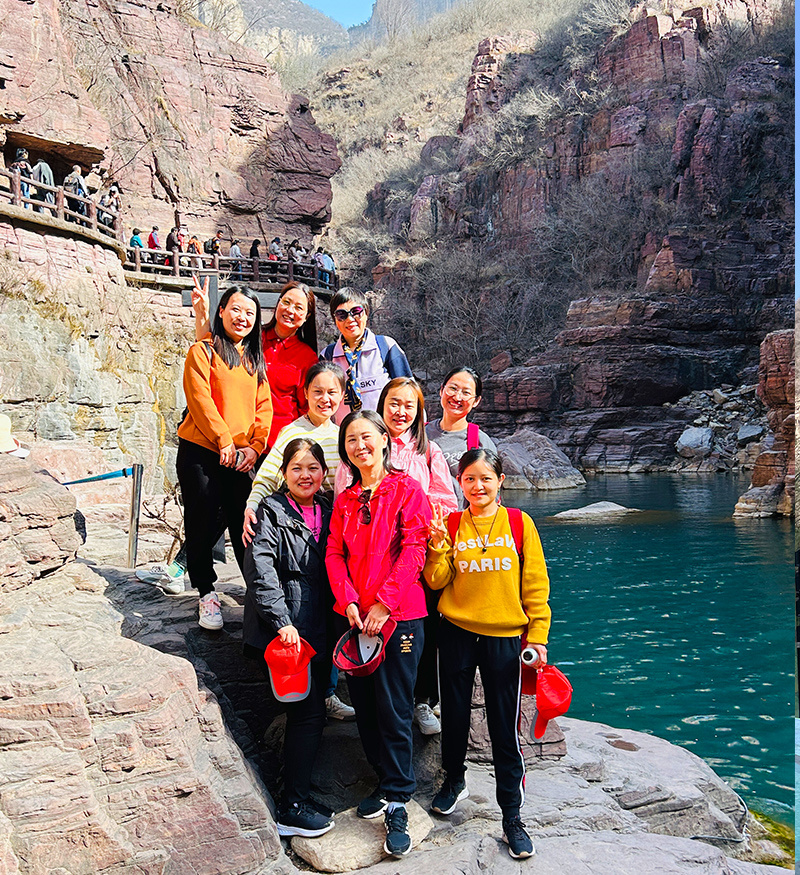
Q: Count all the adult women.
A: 9